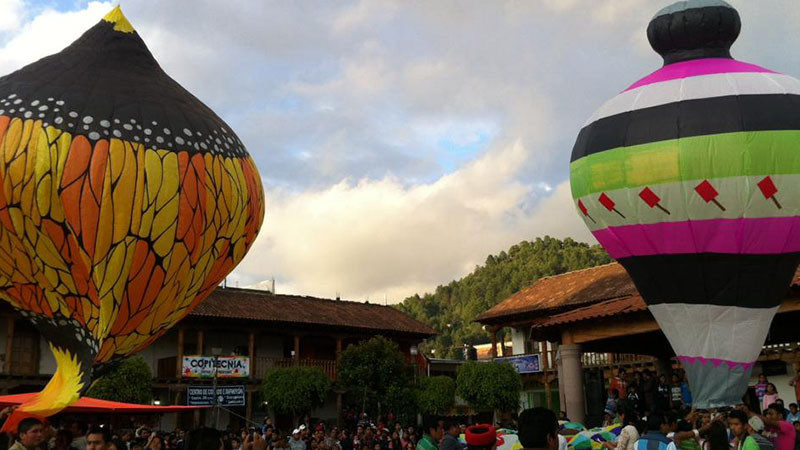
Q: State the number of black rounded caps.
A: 1